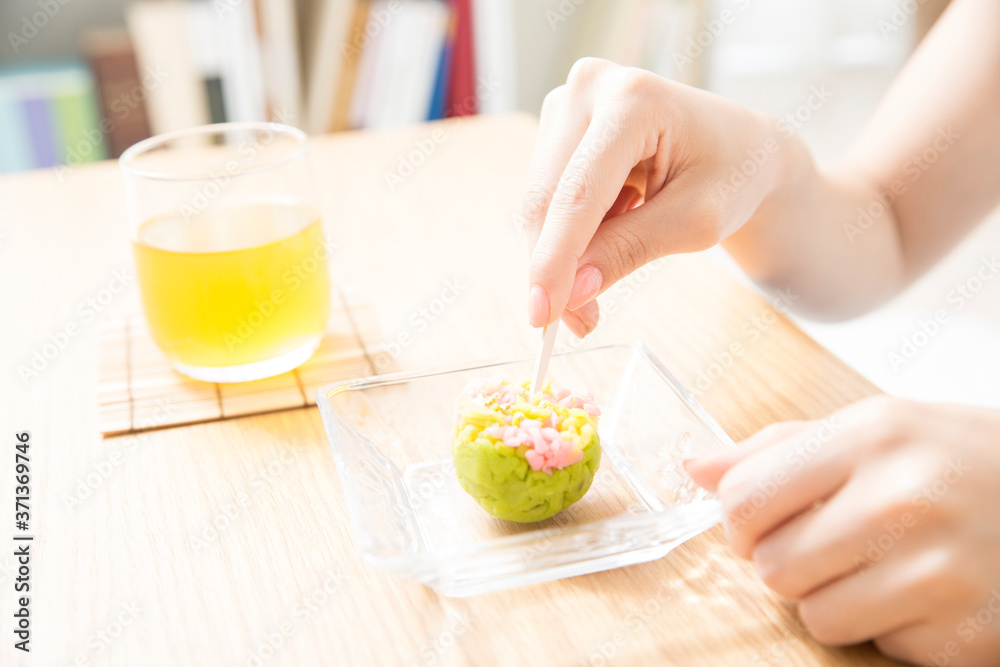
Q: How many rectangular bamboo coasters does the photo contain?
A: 1